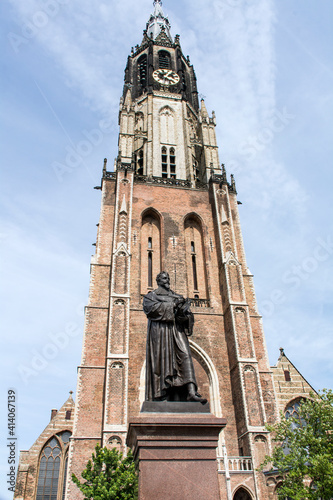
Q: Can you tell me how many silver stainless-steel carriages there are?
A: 0